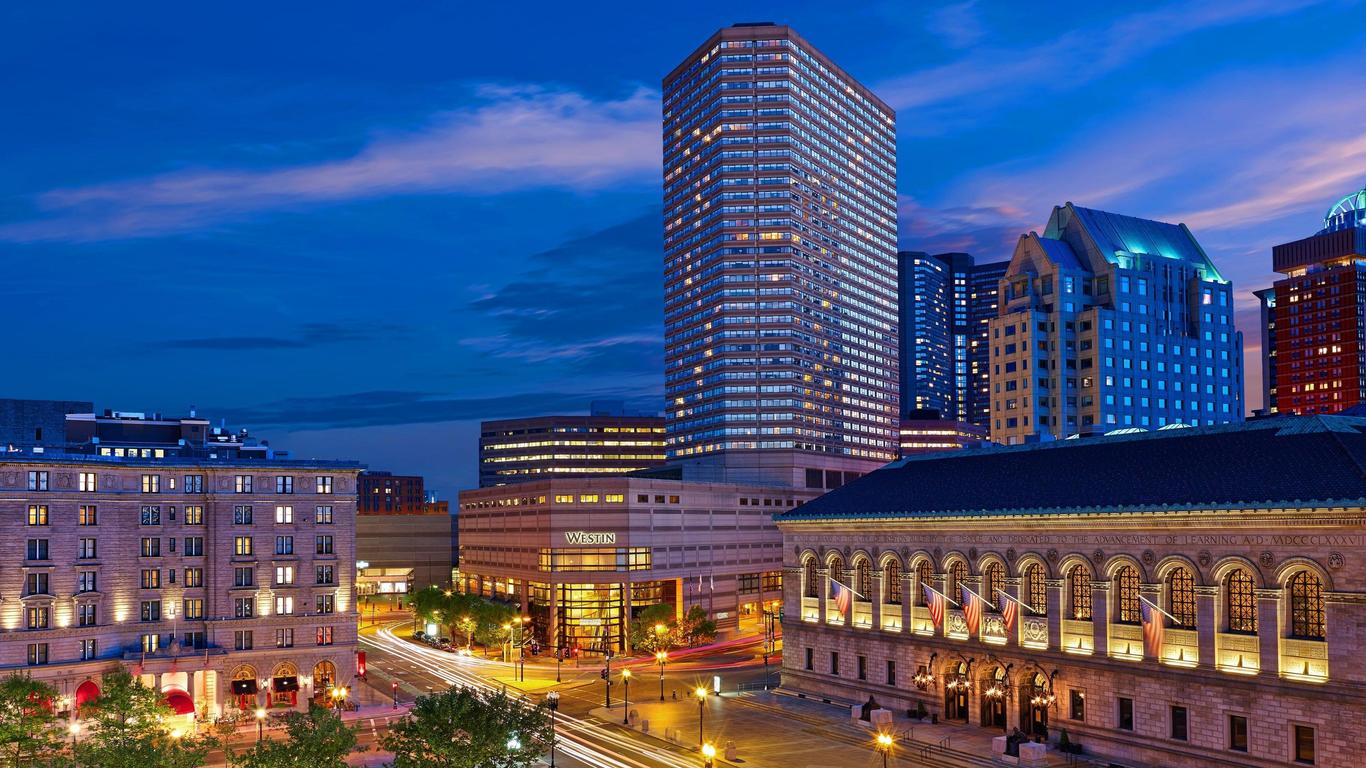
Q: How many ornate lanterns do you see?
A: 4